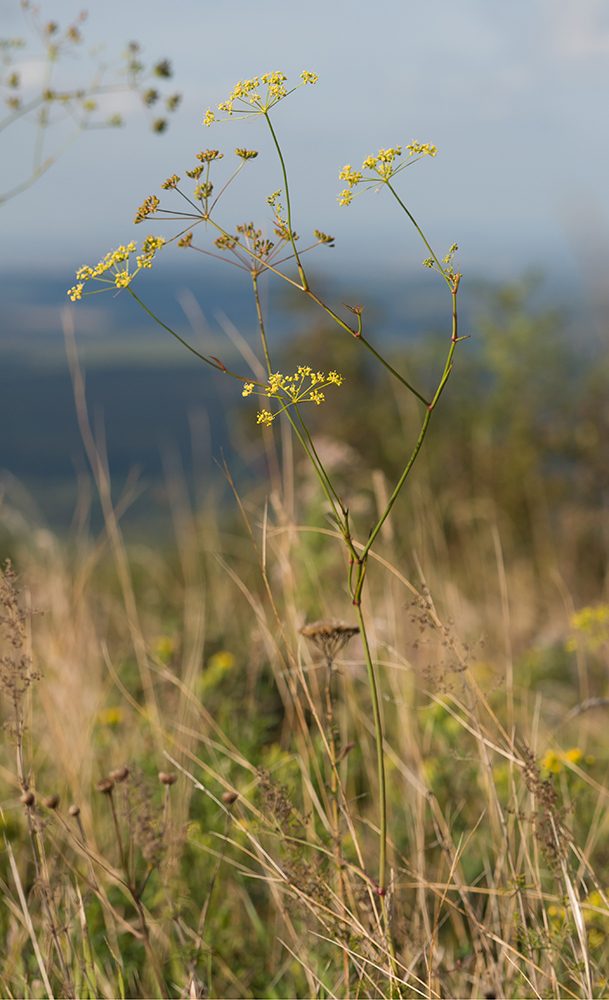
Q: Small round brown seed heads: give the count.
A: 7